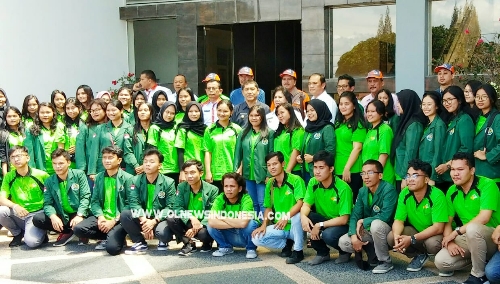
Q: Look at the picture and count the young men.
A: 11